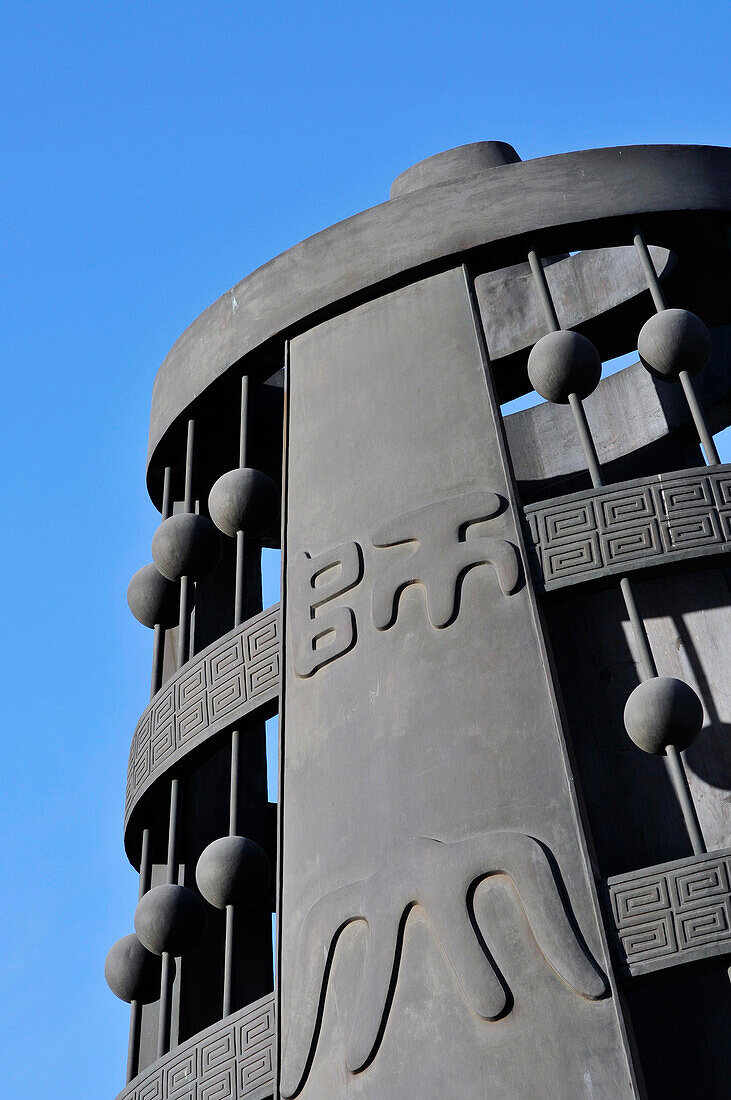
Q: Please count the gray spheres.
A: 9